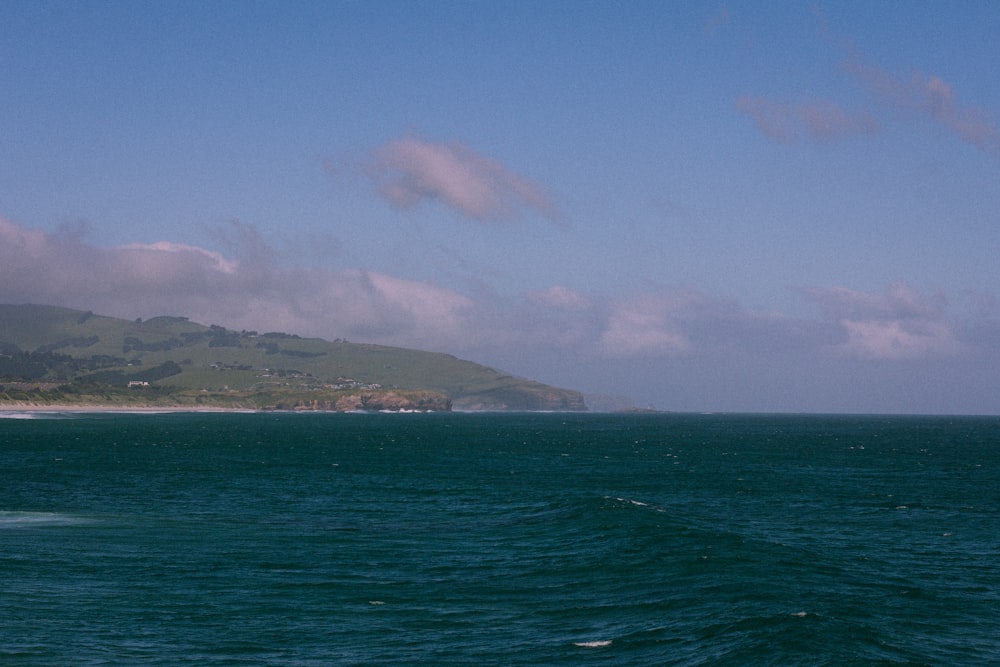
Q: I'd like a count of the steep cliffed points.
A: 2